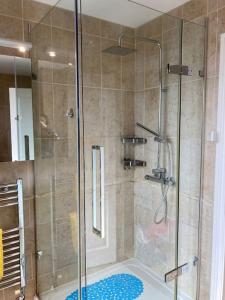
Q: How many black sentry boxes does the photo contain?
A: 0